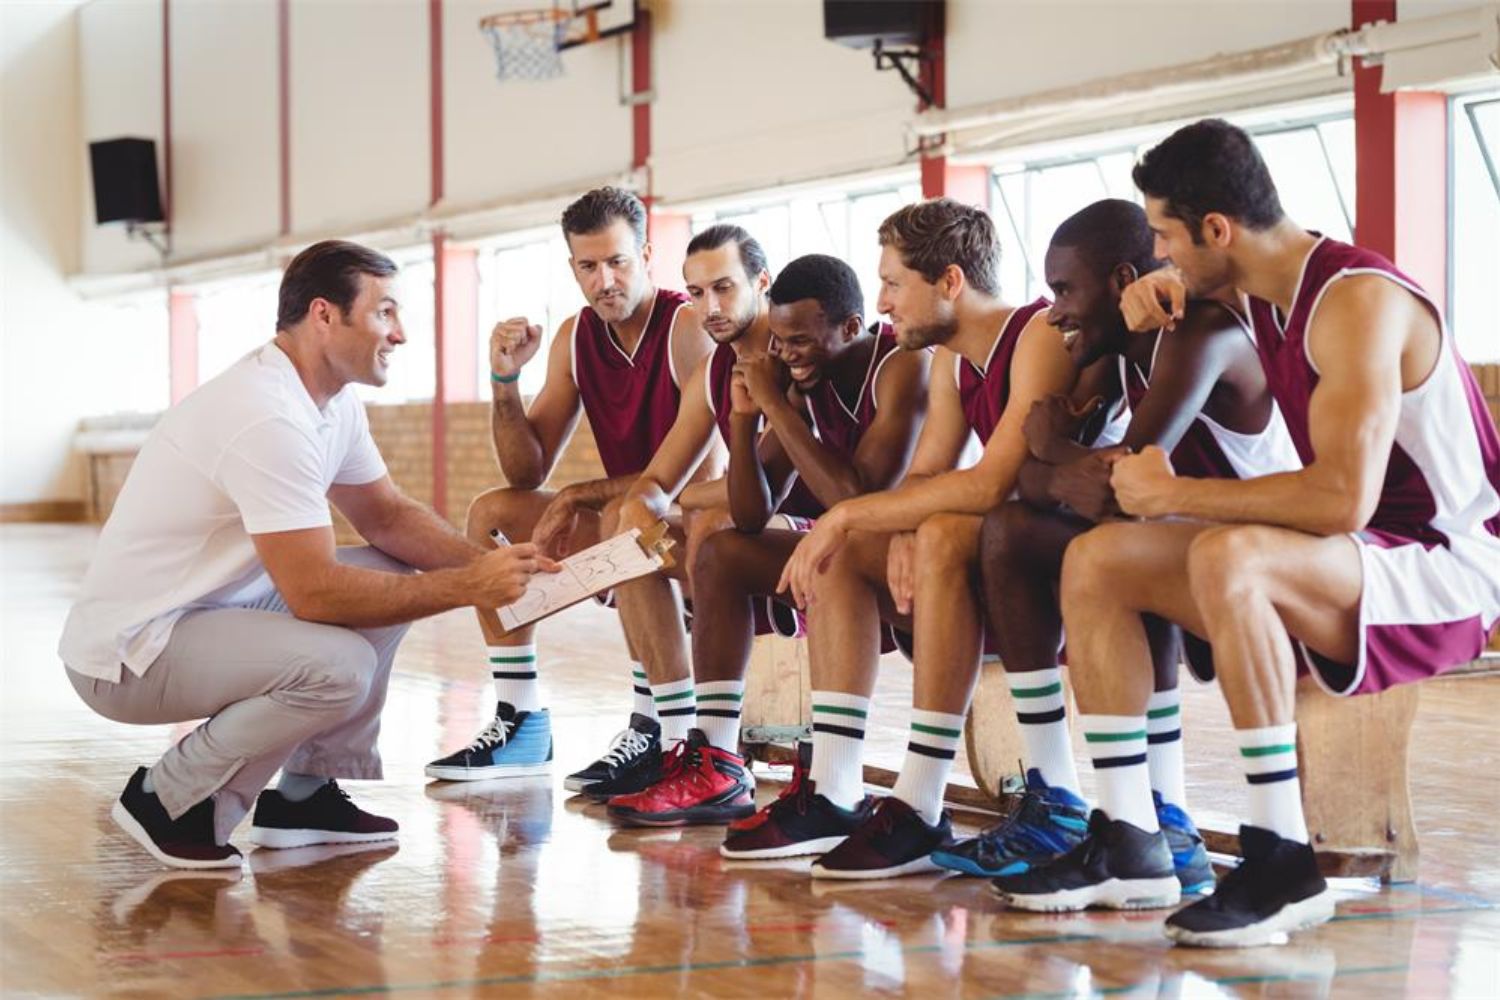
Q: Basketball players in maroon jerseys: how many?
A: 6